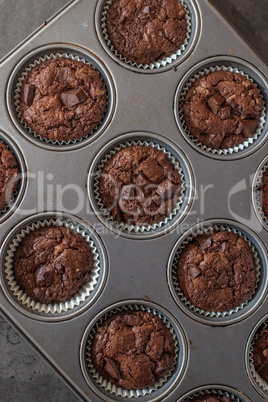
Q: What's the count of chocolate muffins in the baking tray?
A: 11